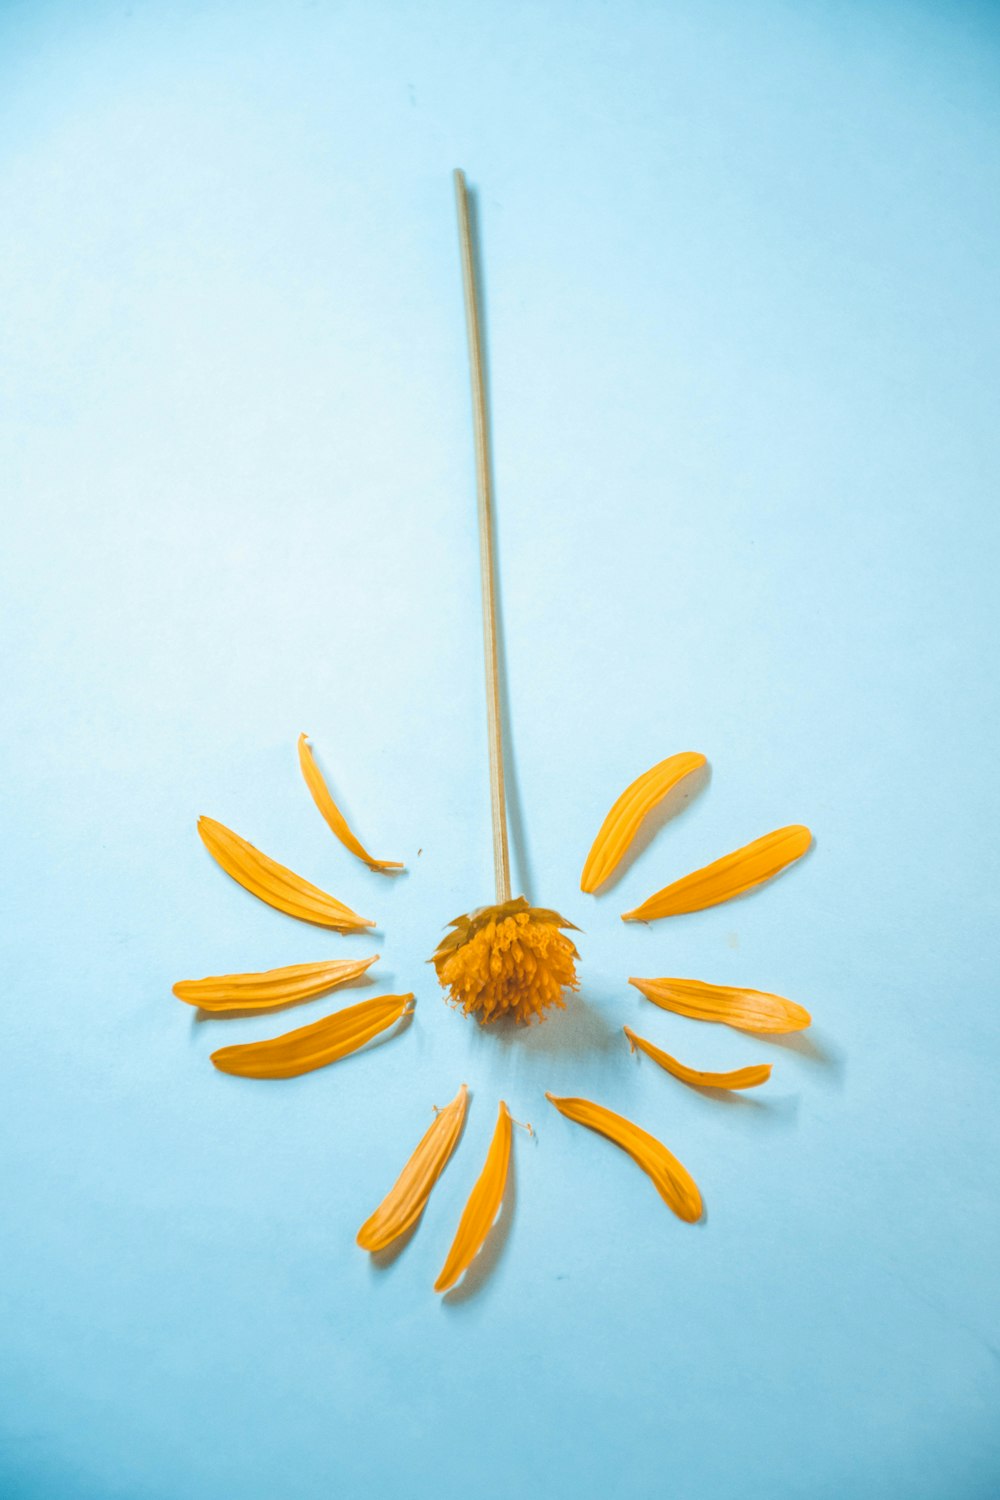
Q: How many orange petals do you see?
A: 11